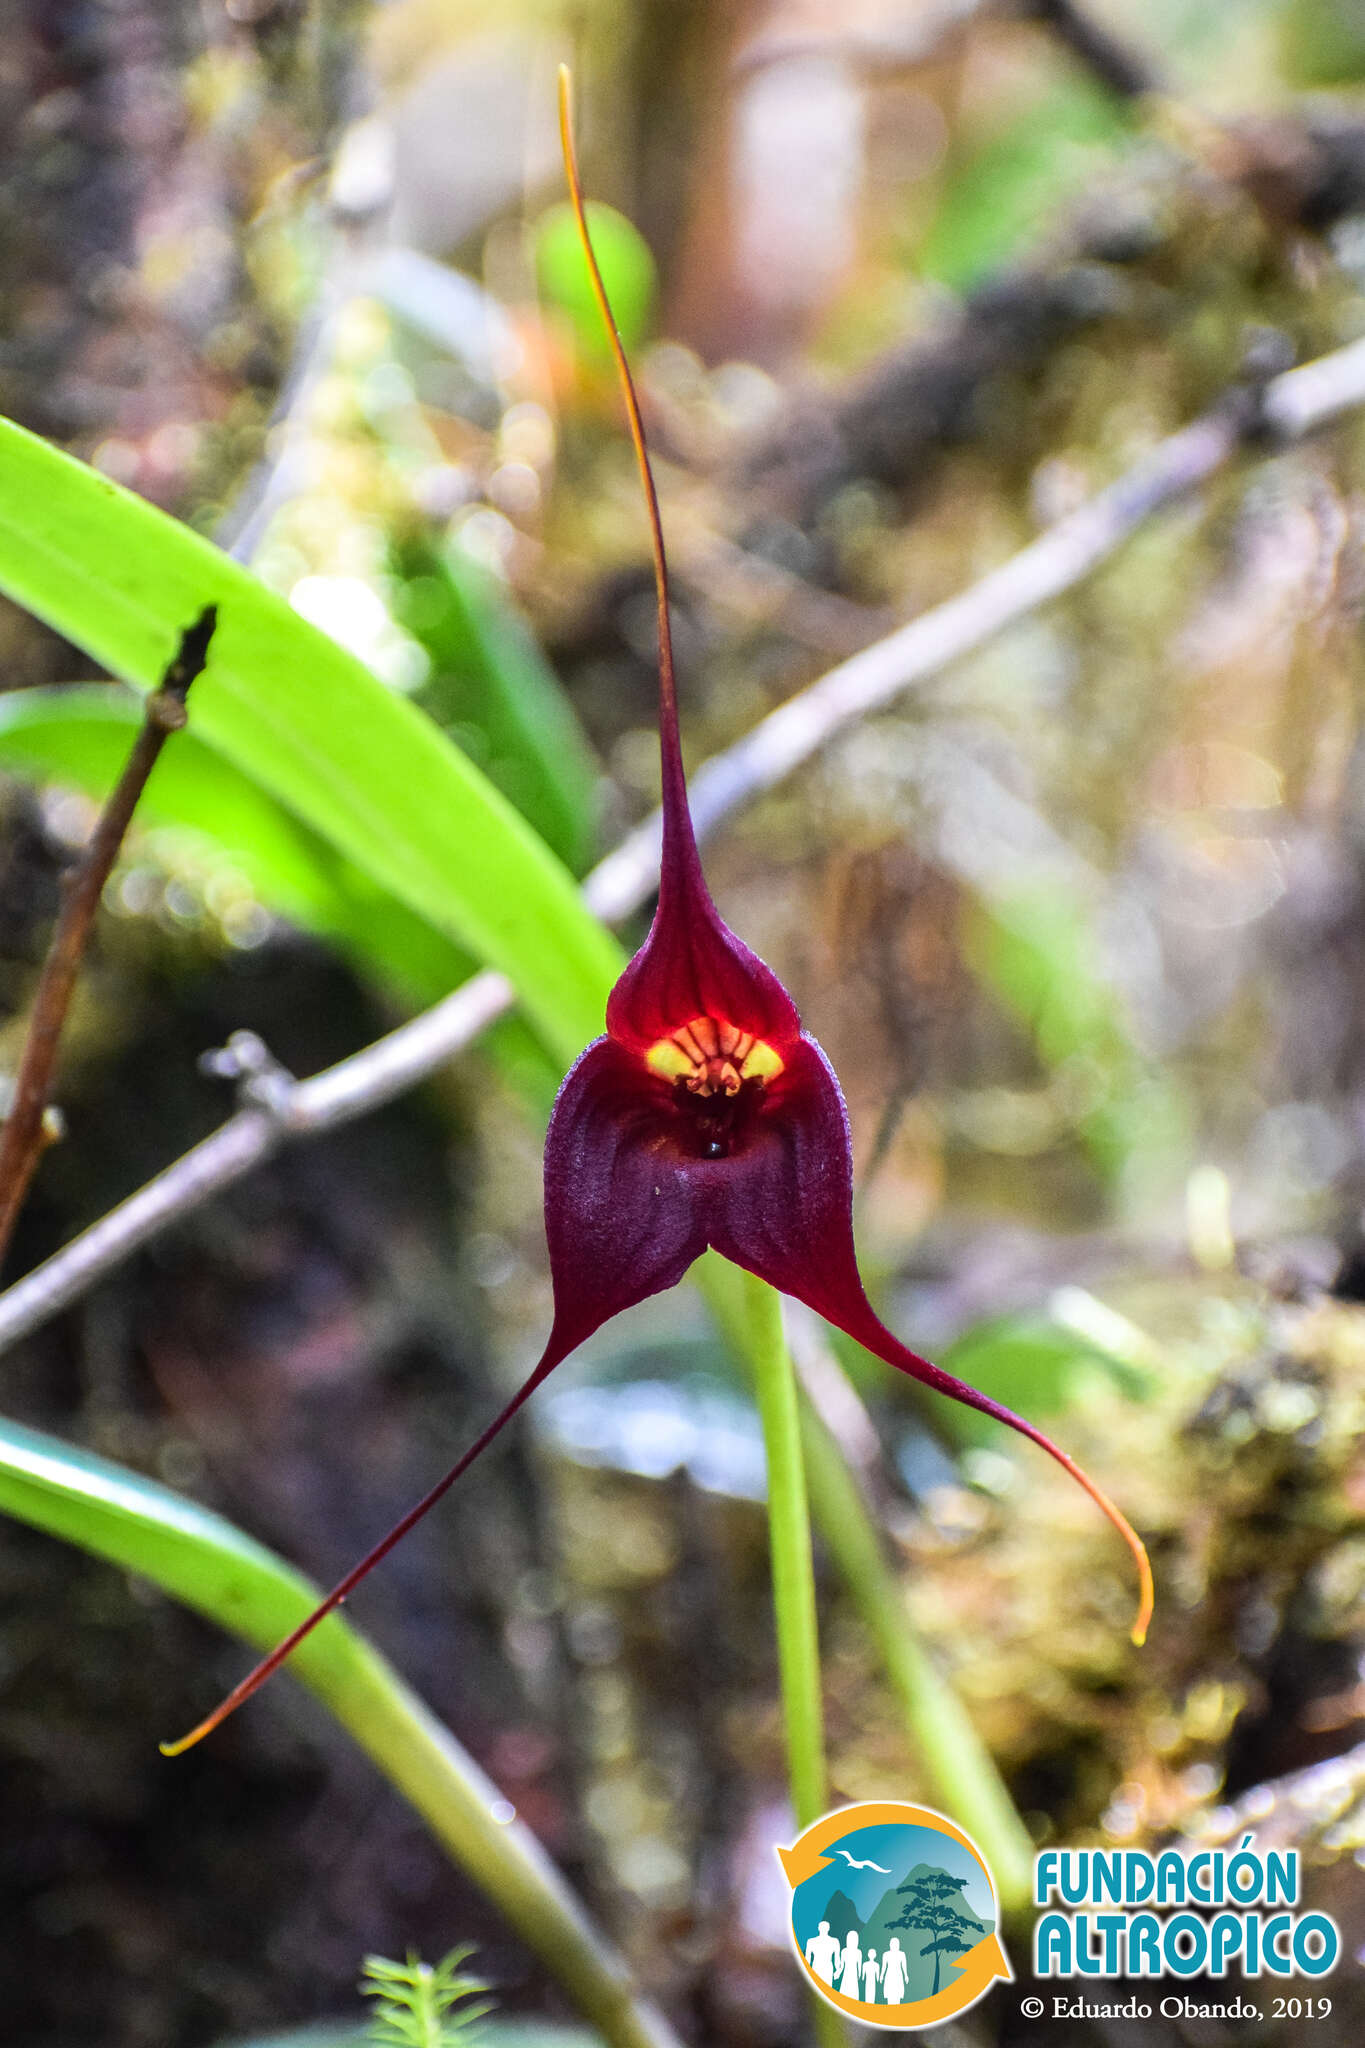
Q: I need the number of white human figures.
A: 4